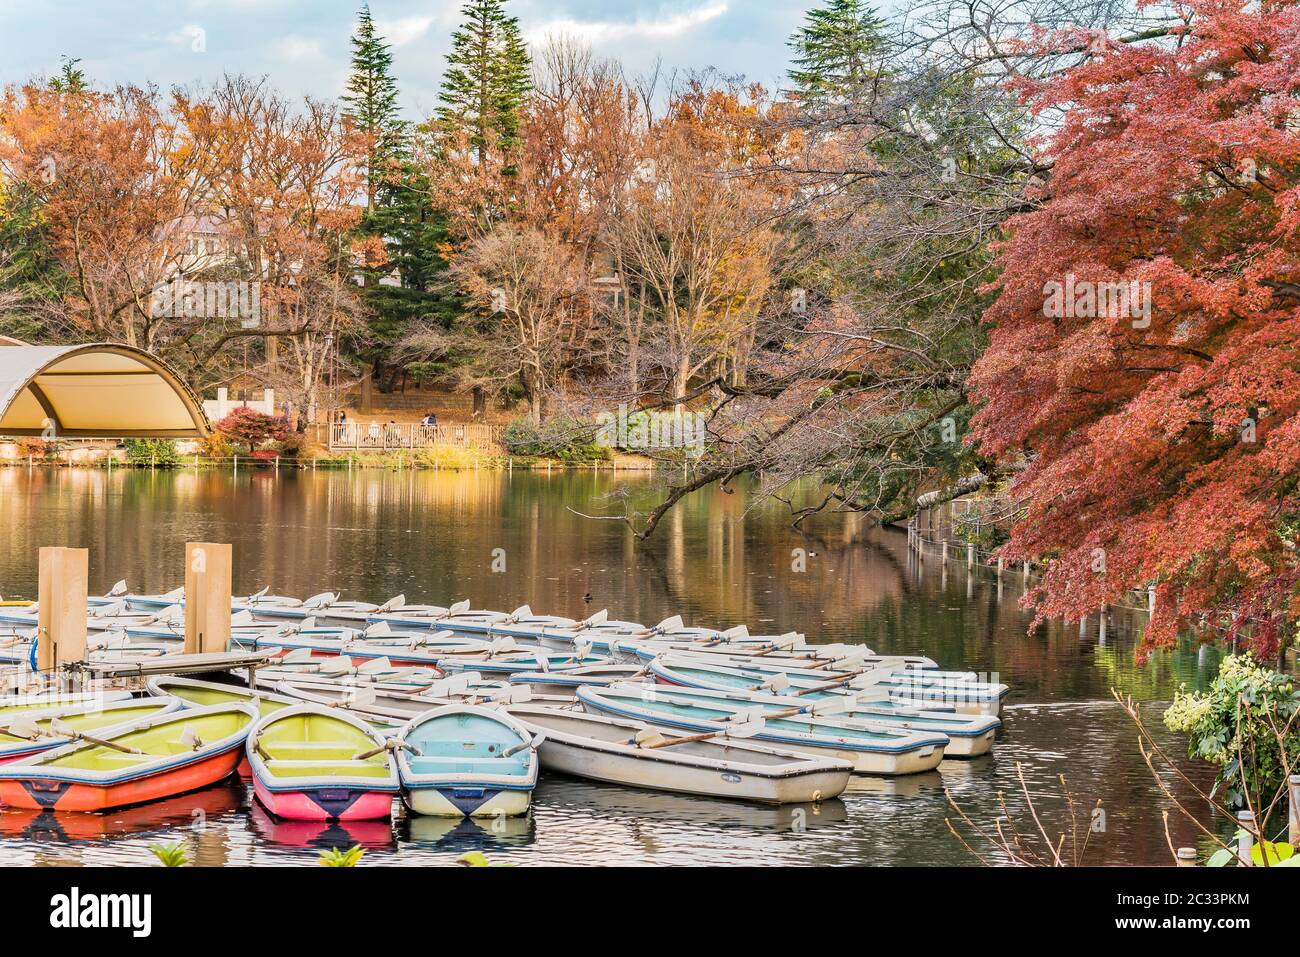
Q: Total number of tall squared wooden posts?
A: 2